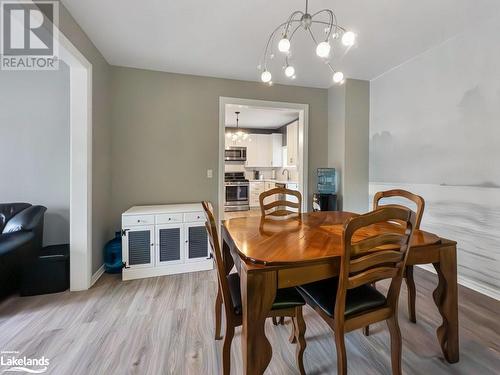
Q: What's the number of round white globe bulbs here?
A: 6